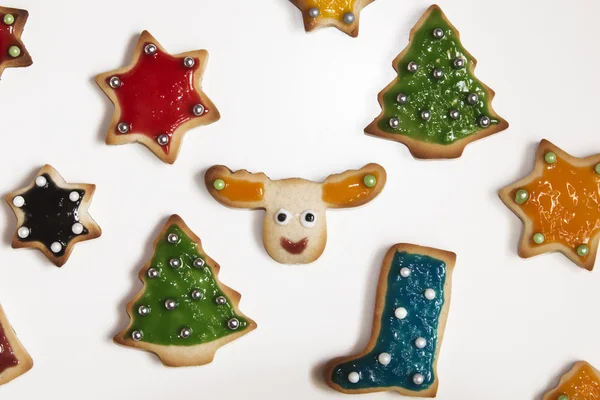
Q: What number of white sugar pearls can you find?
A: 13